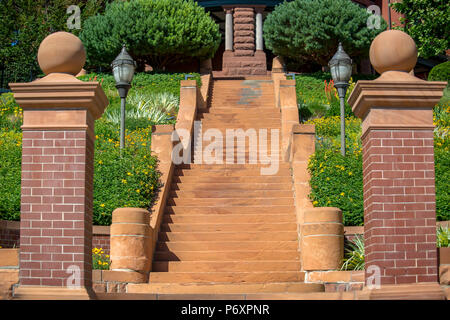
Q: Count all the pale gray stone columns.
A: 2